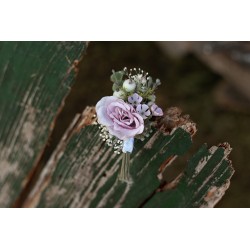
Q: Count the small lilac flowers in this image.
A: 3